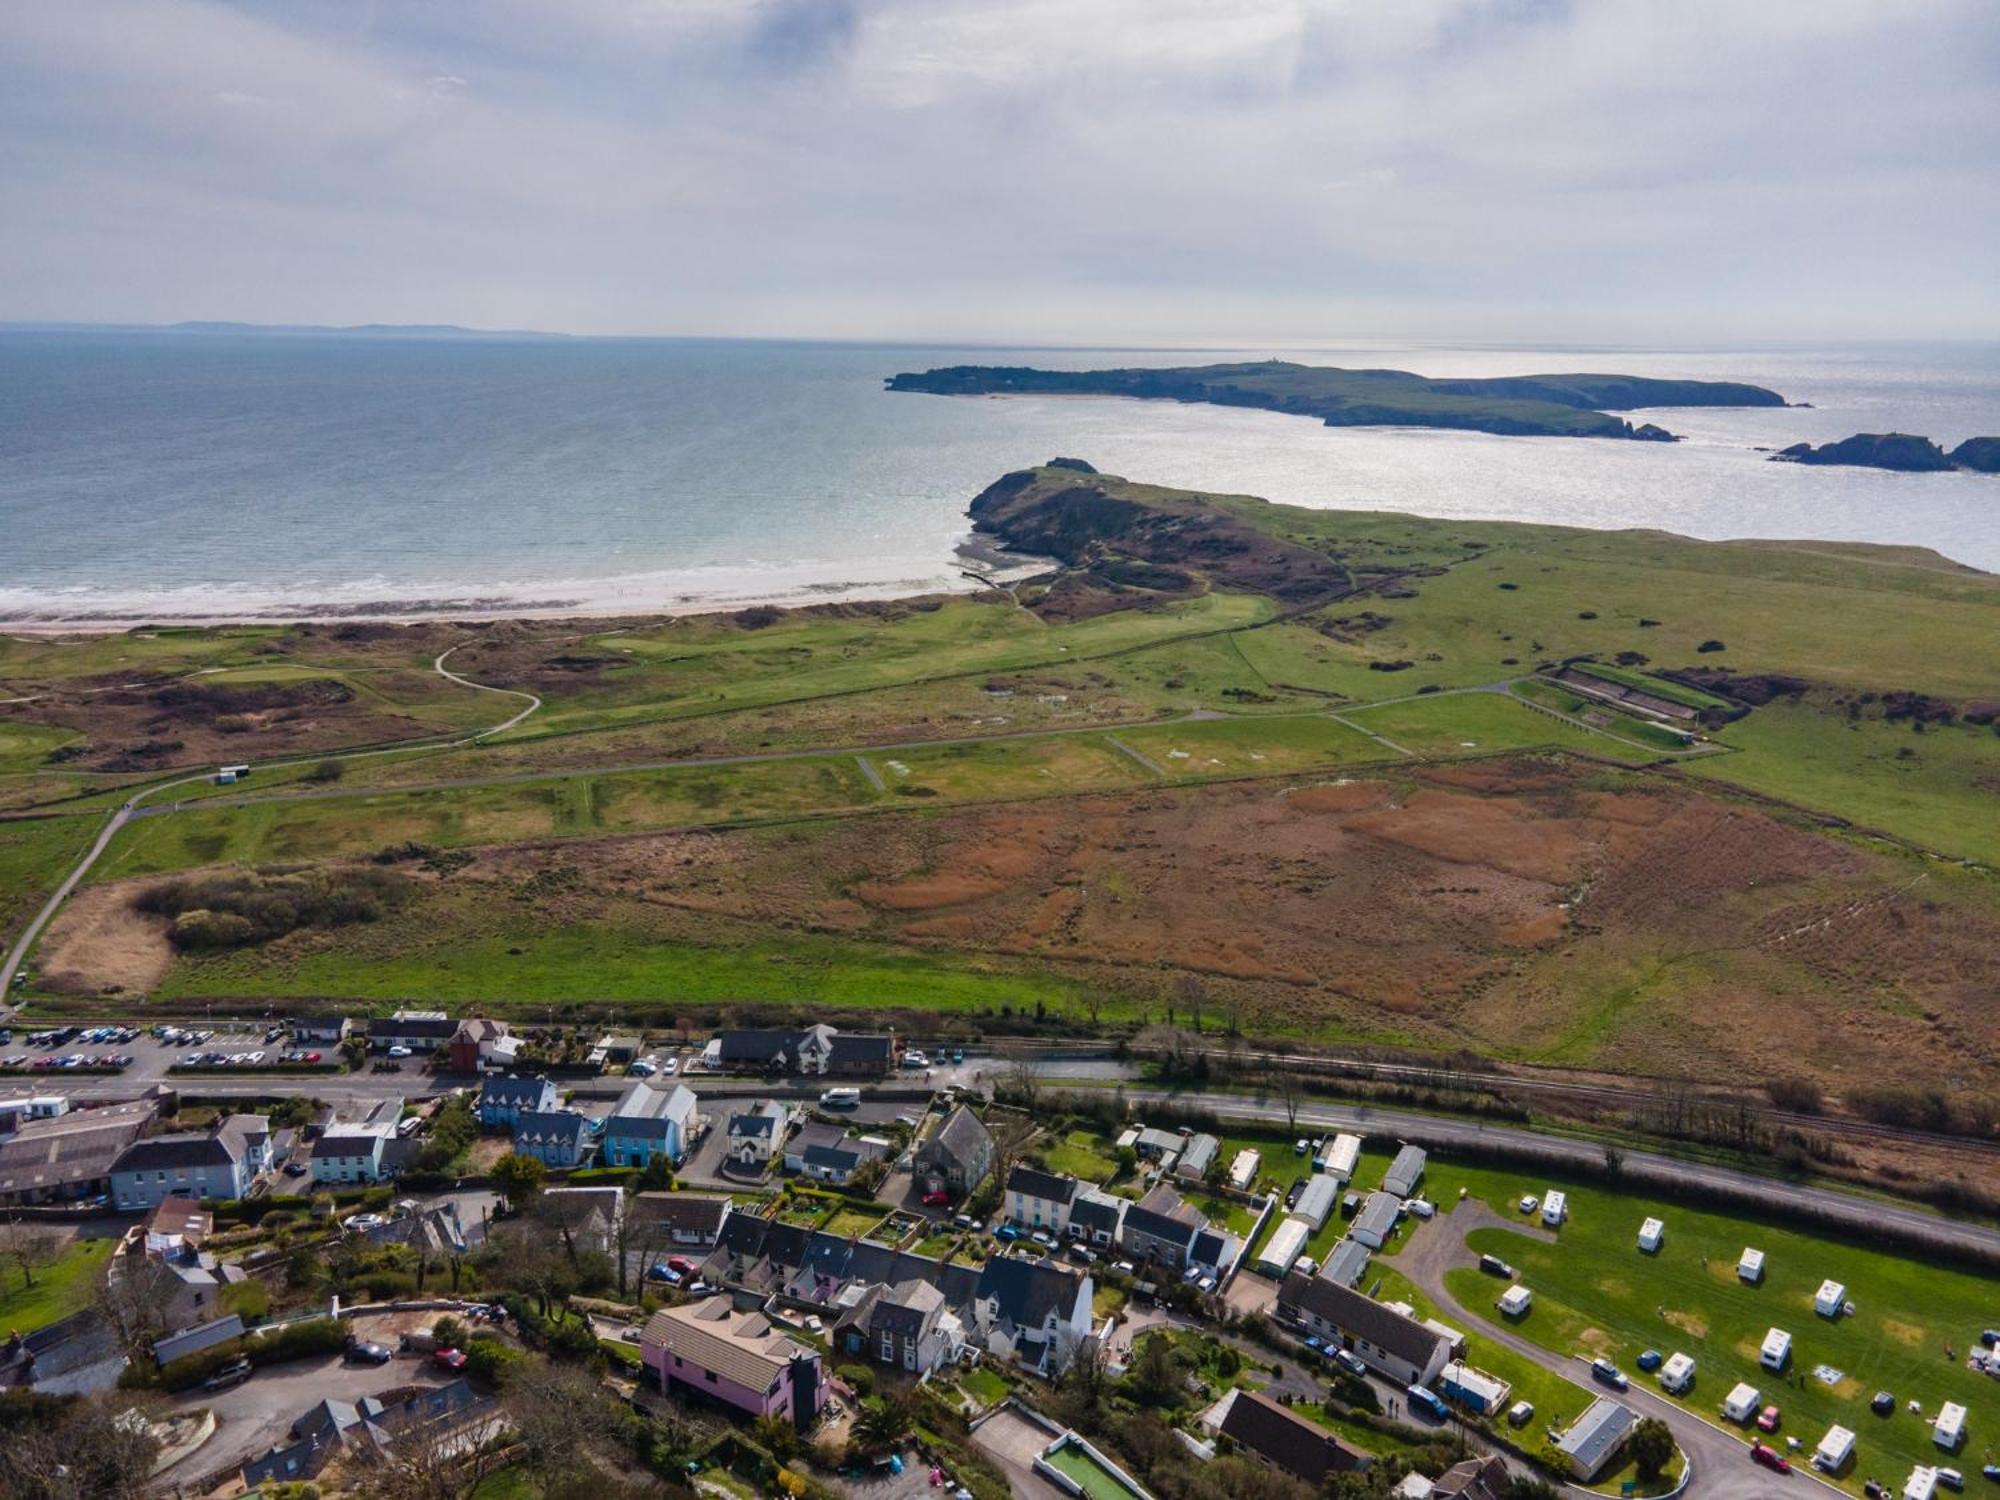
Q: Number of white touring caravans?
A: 12